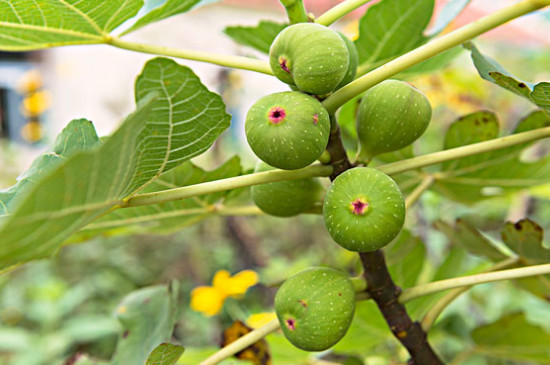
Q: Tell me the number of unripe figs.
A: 7